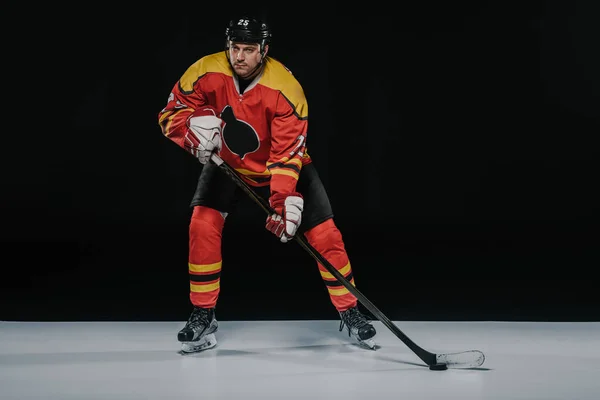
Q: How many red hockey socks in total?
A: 2